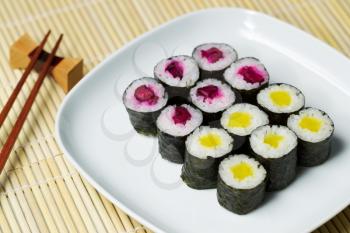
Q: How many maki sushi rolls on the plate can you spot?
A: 12